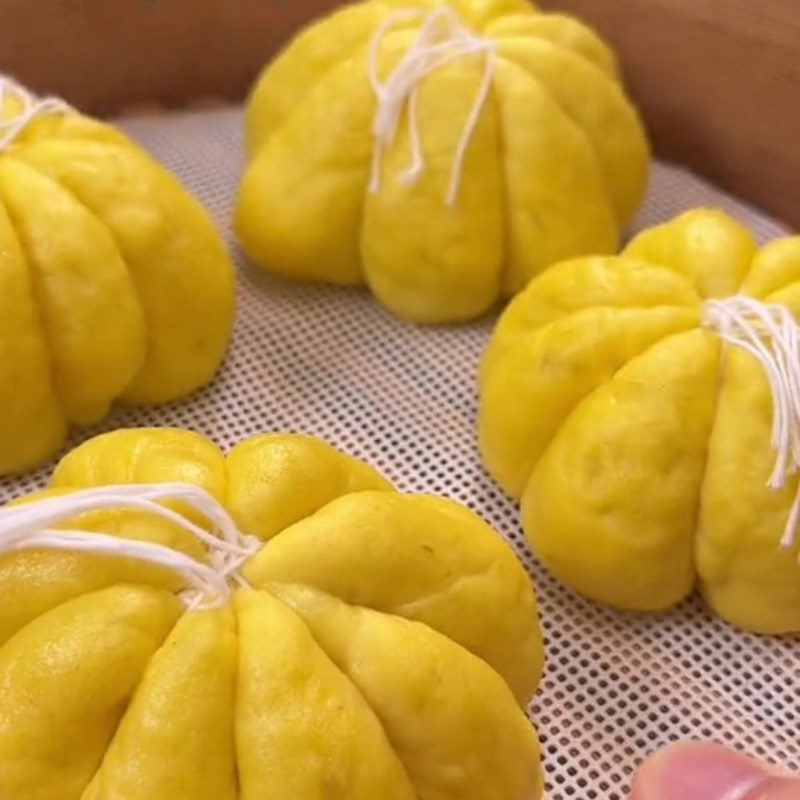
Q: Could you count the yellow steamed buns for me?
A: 4